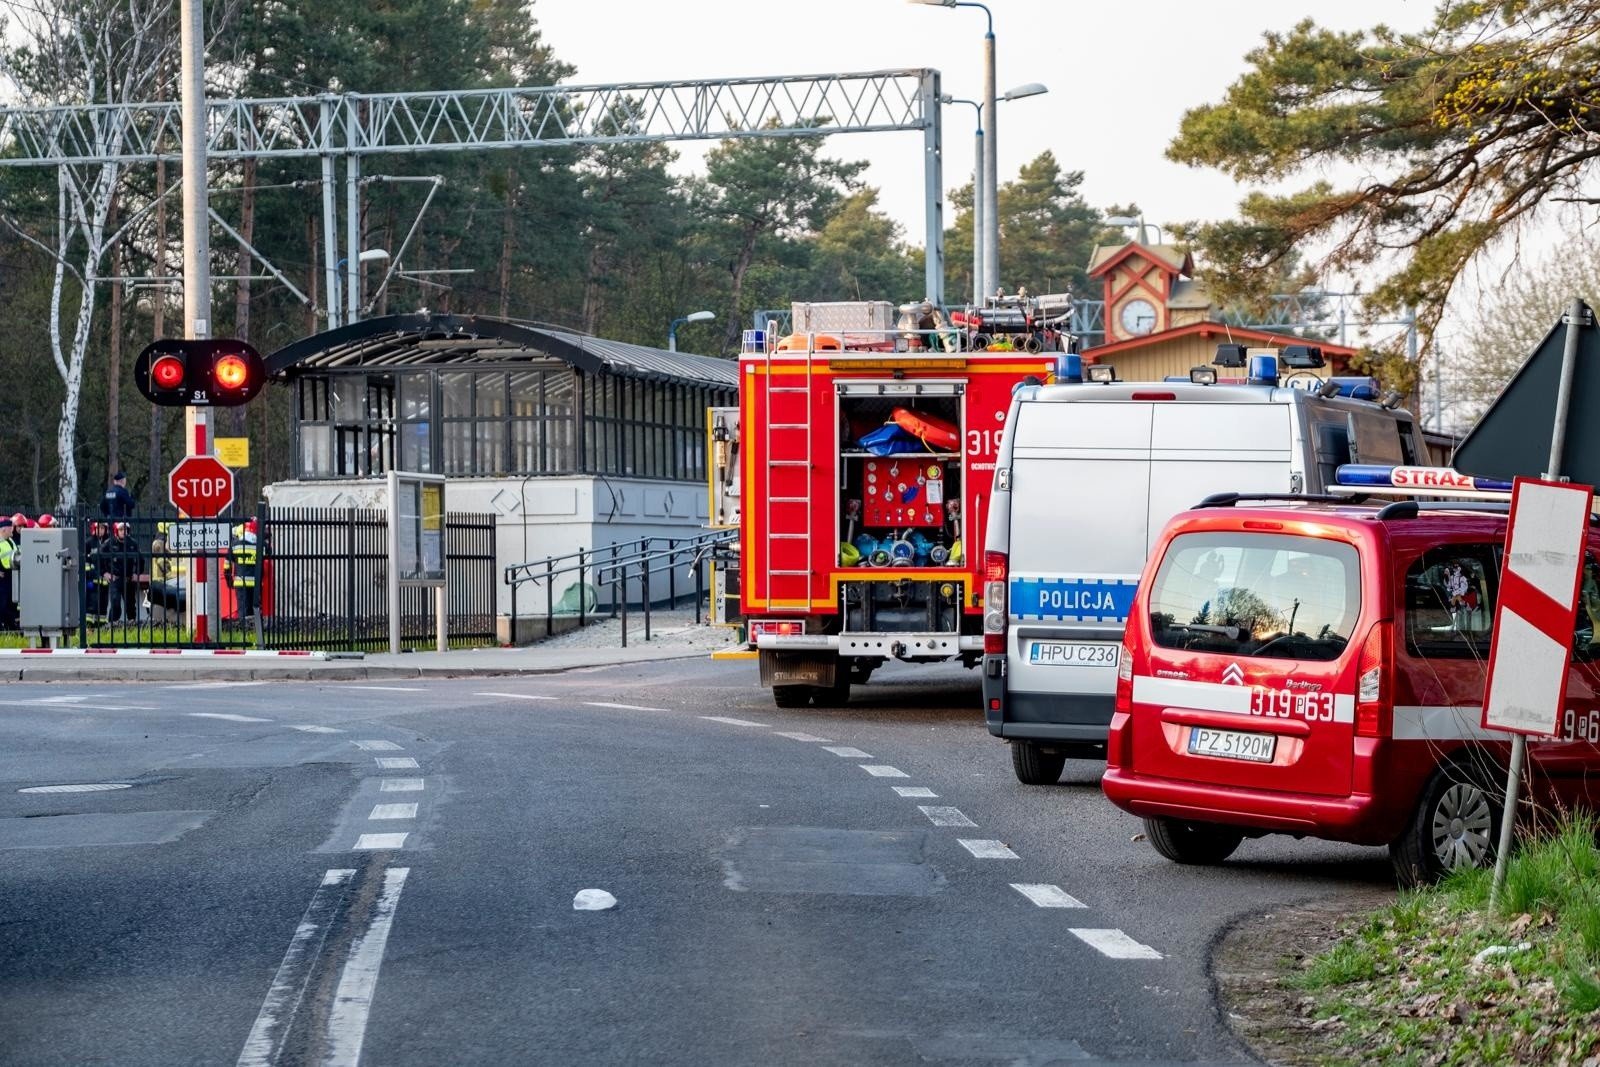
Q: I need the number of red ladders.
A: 0